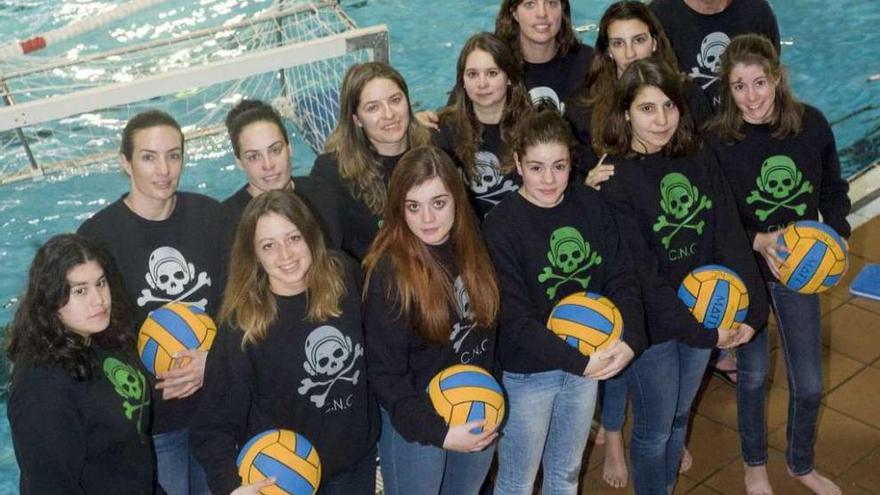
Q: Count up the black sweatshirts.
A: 13